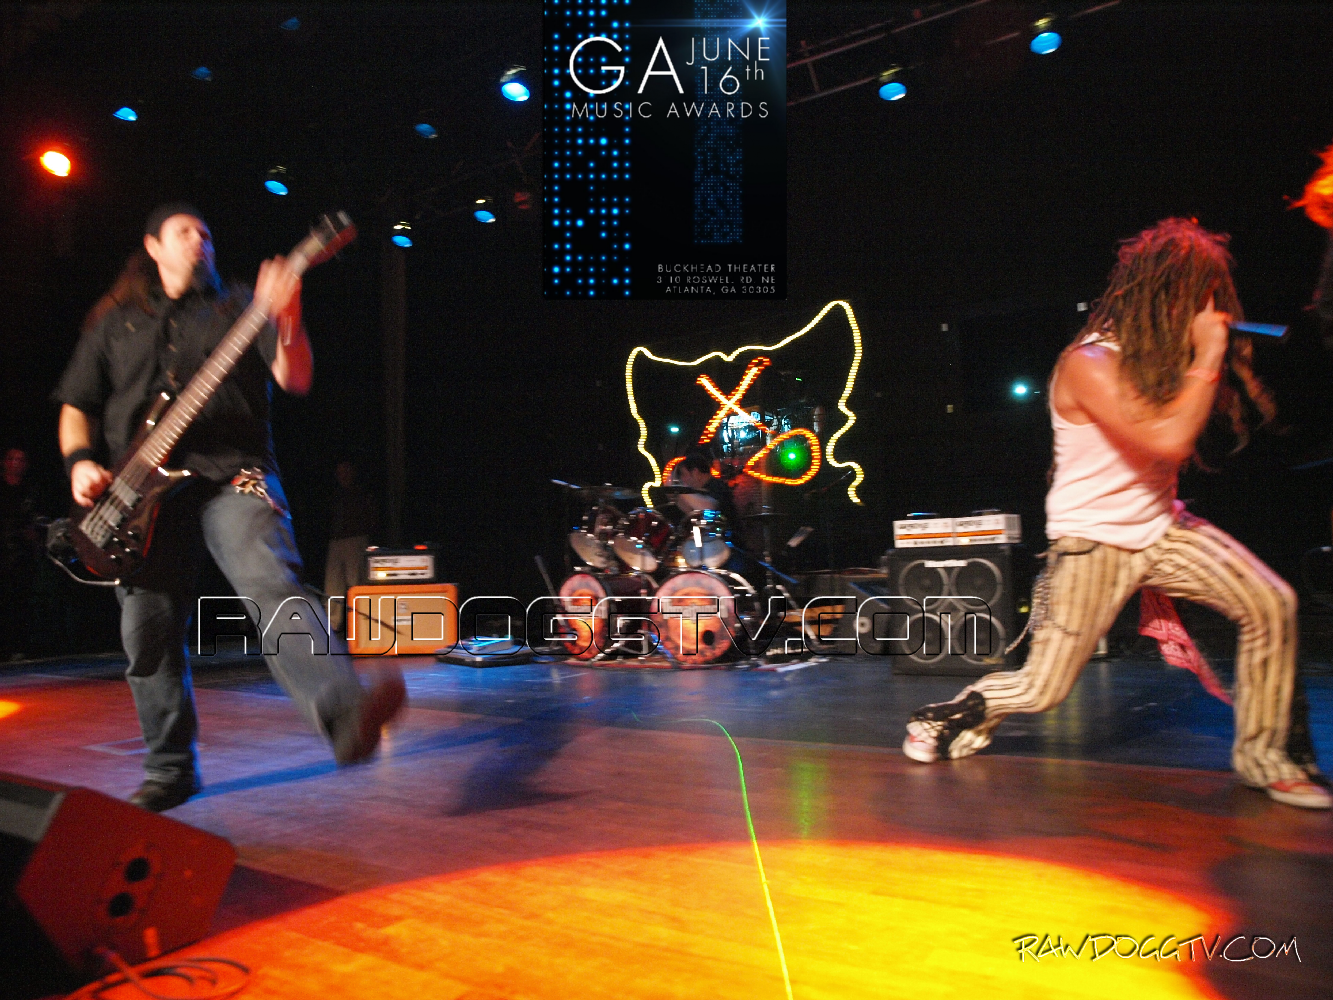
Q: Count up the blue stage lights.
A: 10